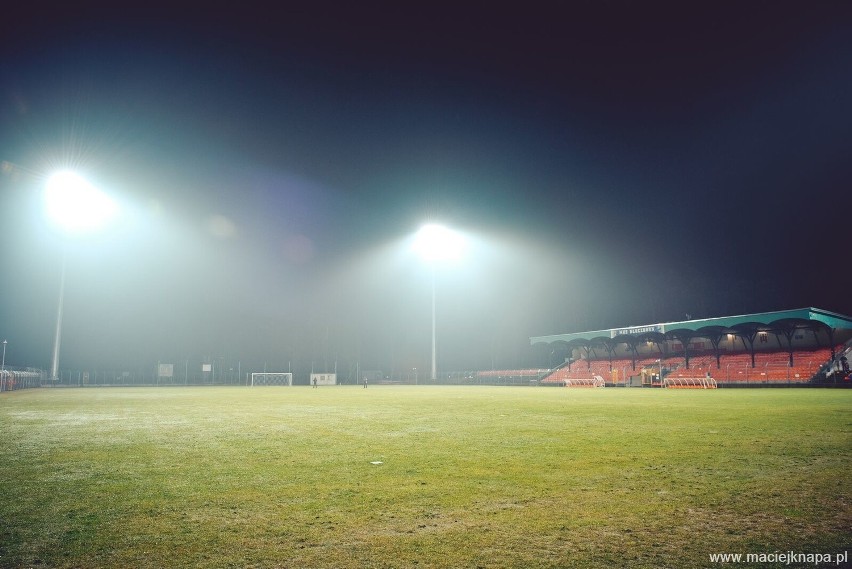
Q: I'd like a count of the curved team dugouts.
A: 2